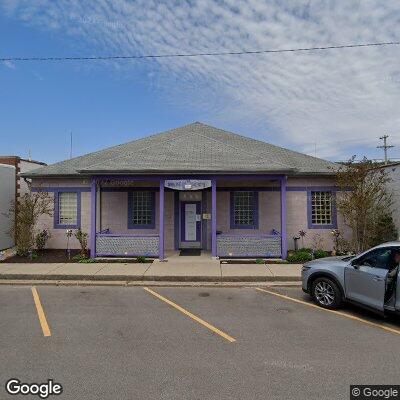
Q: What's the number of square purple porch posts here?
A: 4